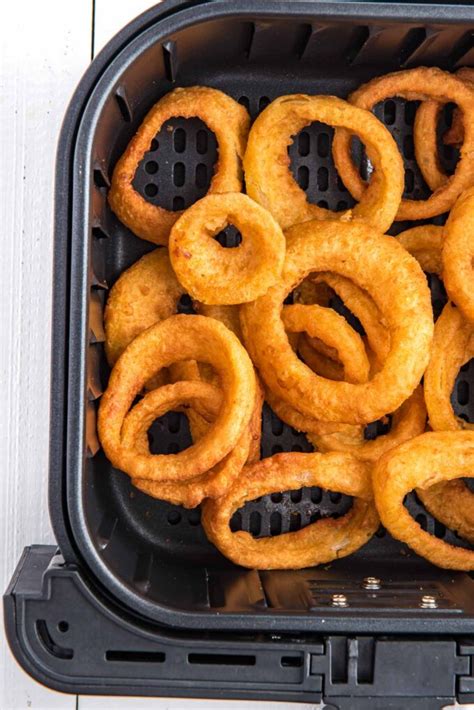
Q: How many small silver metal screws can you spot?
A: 3